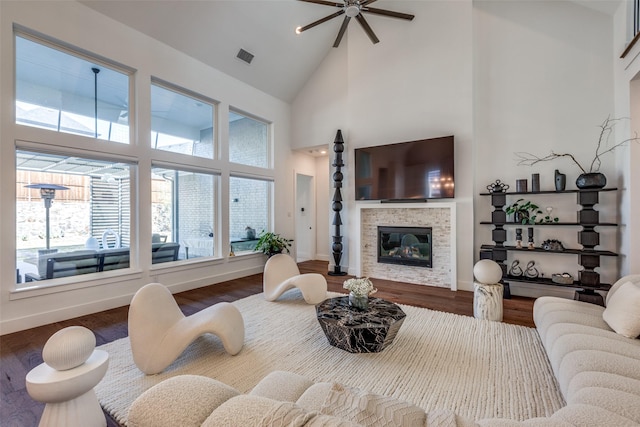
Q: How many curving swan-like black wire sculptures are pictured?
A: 2